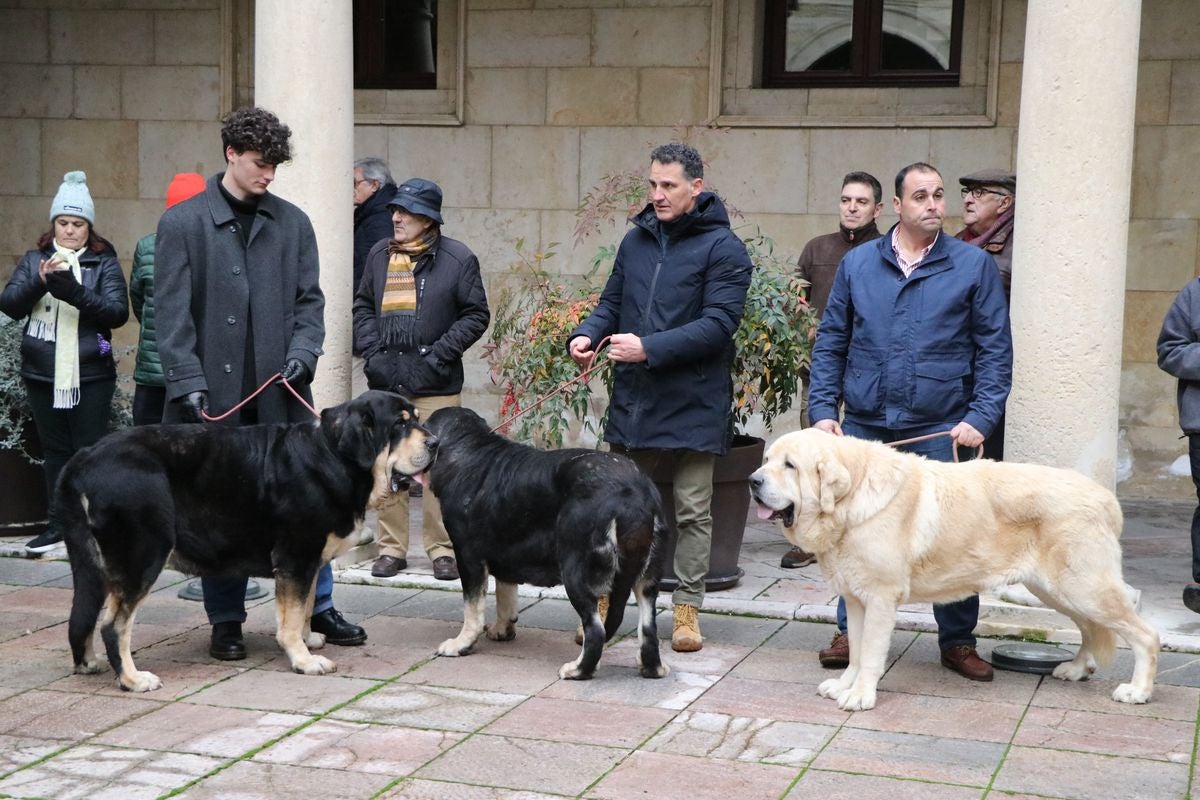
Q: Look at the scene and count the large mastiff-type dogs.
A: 3